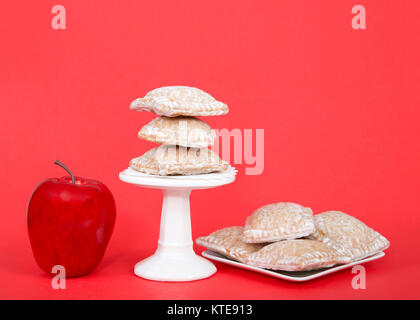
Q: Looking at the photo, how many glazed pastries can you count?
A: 7